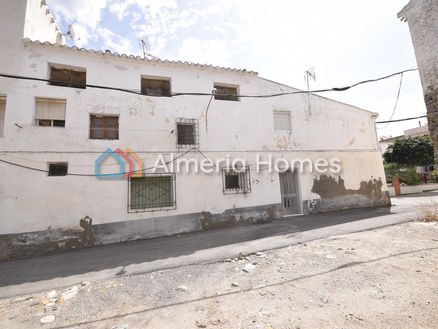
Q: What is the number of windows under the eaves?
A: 3